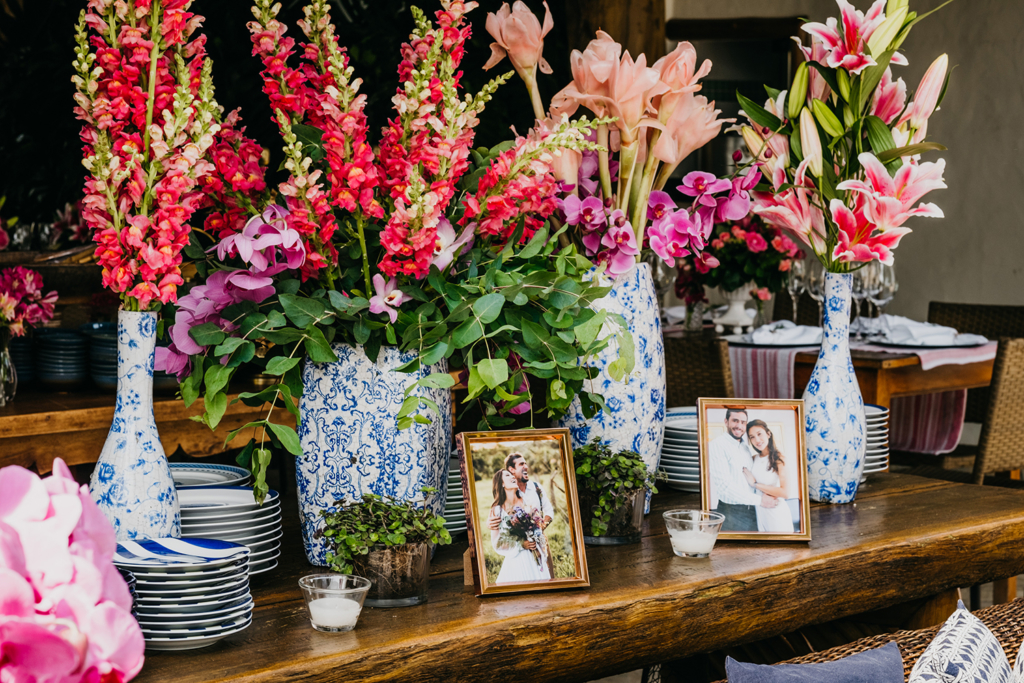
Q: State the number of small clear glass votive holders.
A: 2